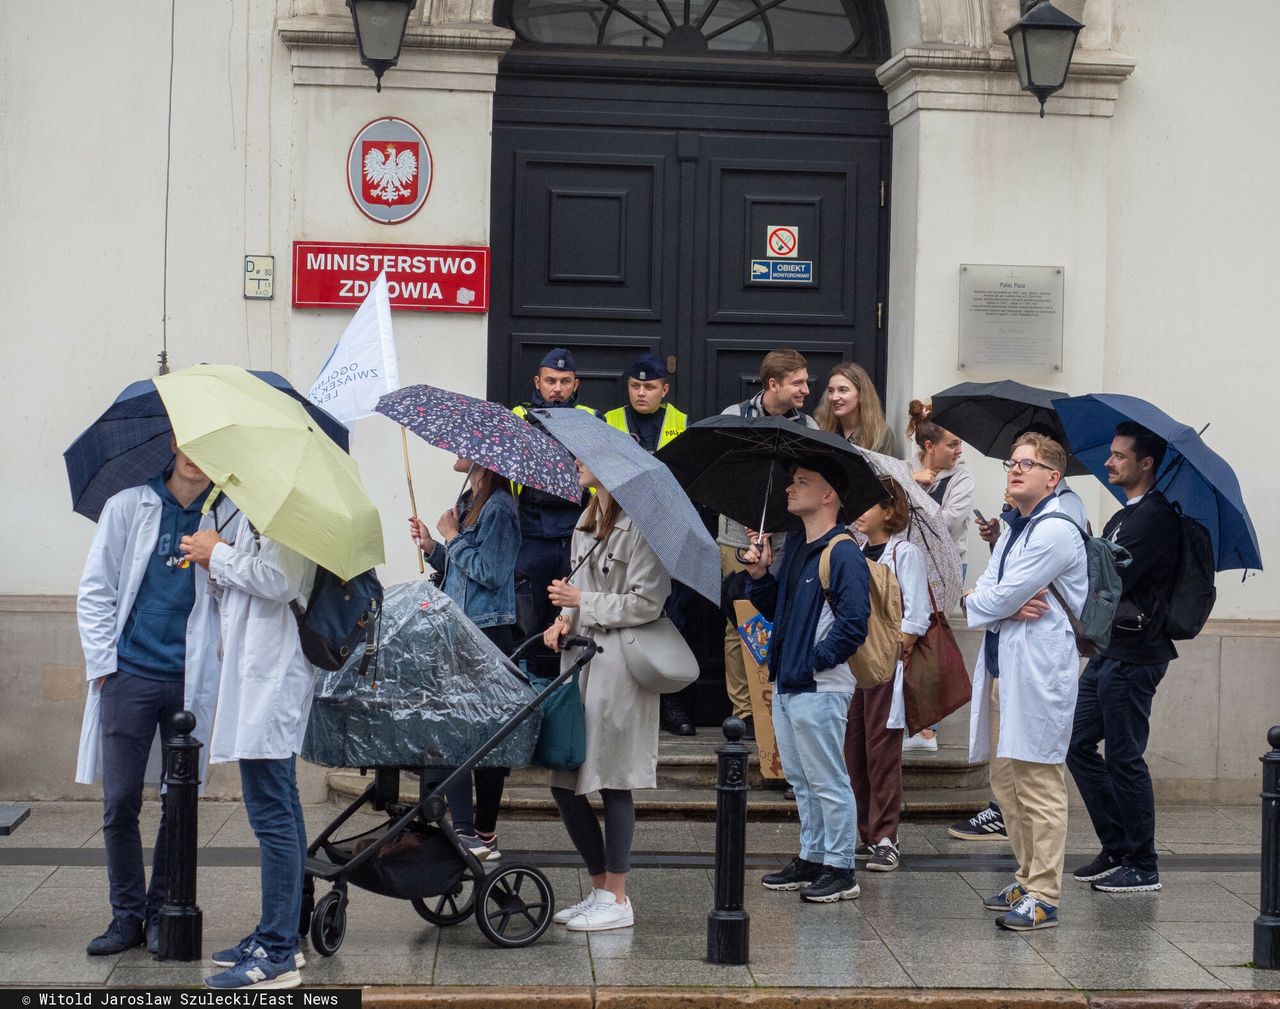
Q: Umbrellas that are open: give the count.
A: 8